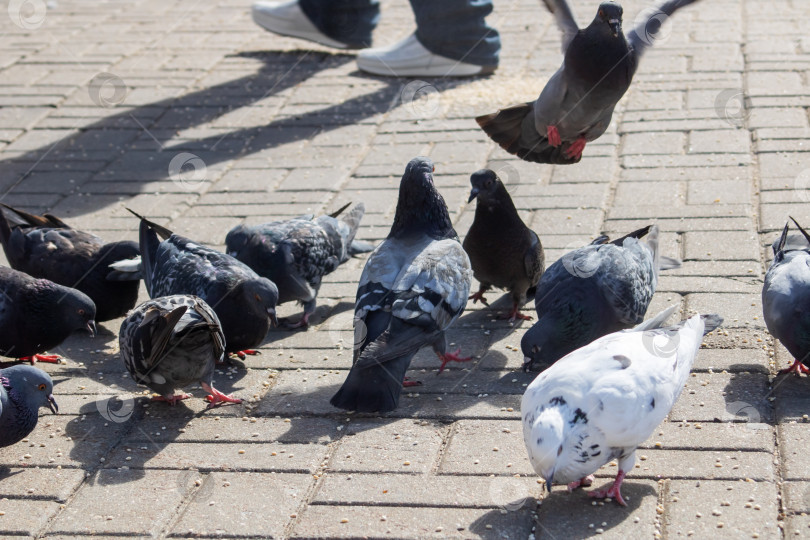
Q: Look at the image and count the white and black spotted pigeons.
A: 1